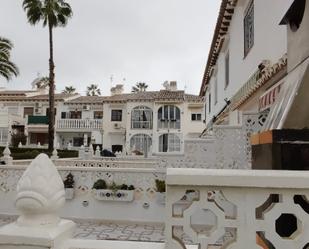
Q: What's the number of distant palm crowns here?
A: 4